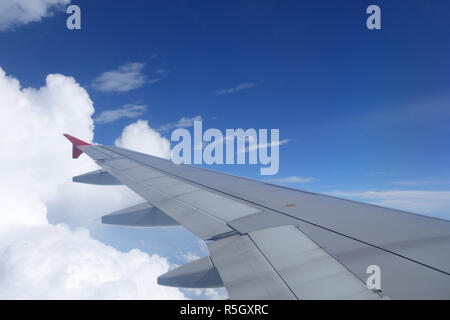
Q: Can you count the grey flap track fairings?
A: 3